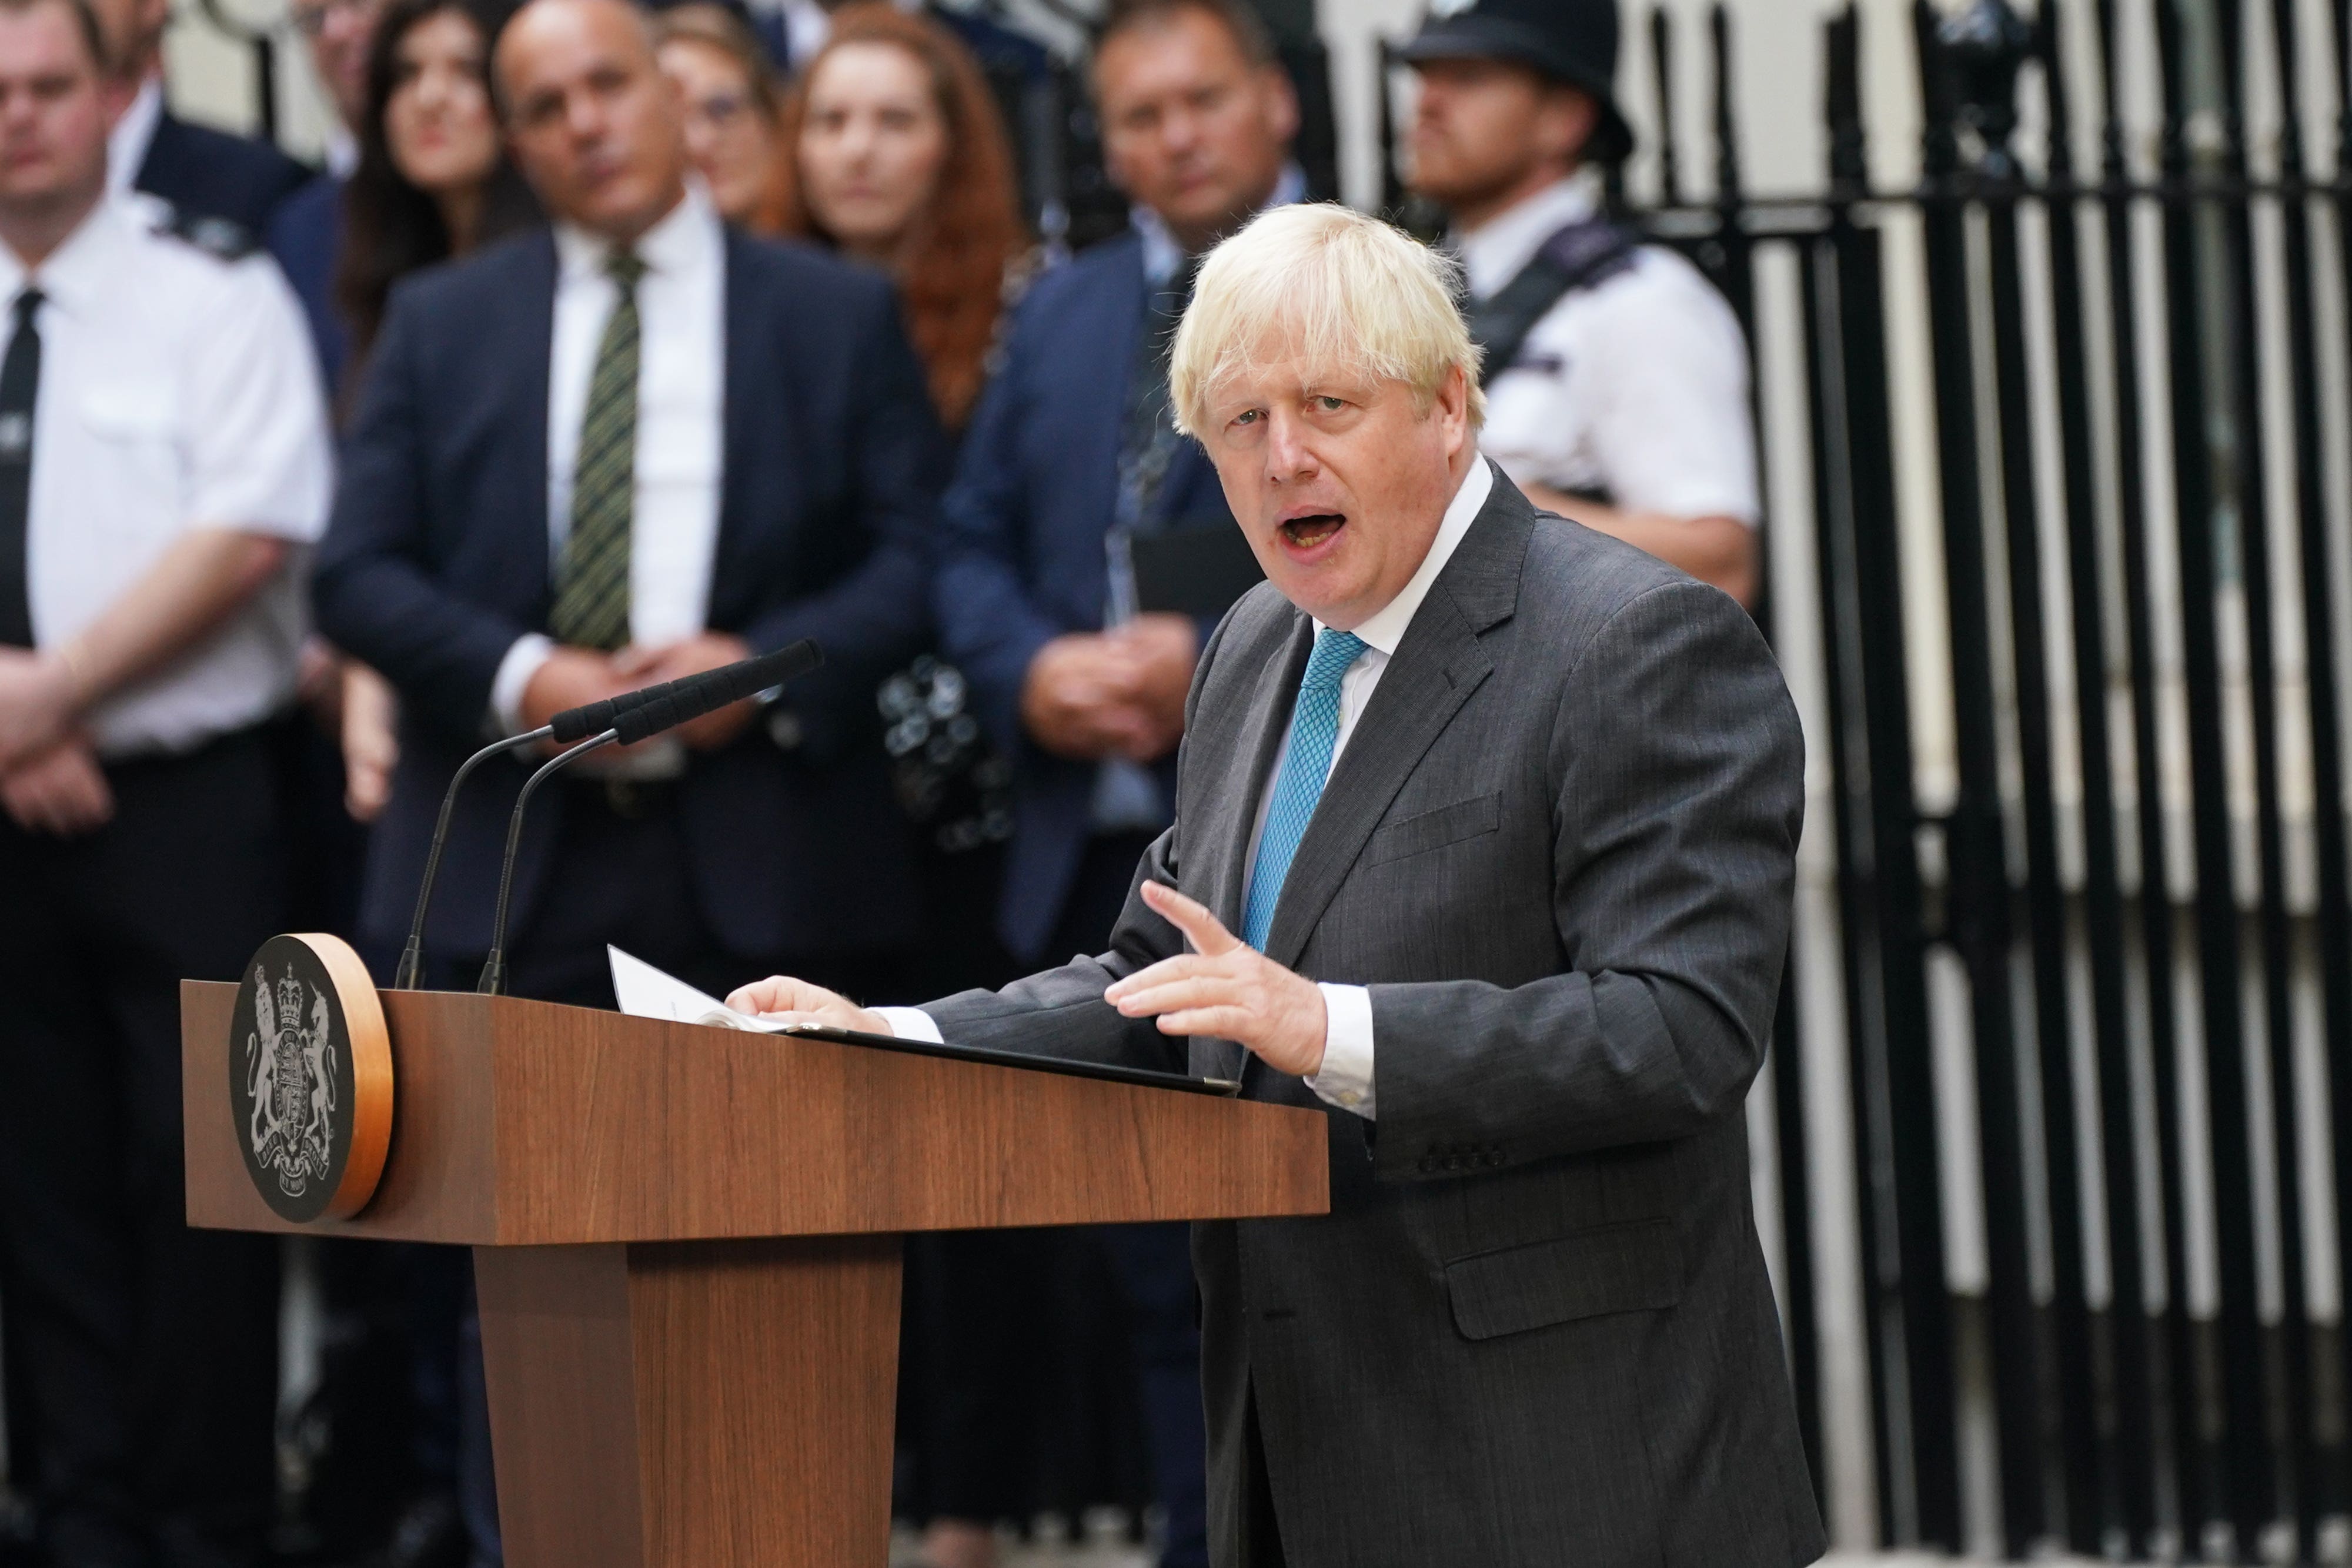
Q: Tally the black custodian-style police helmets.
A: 1